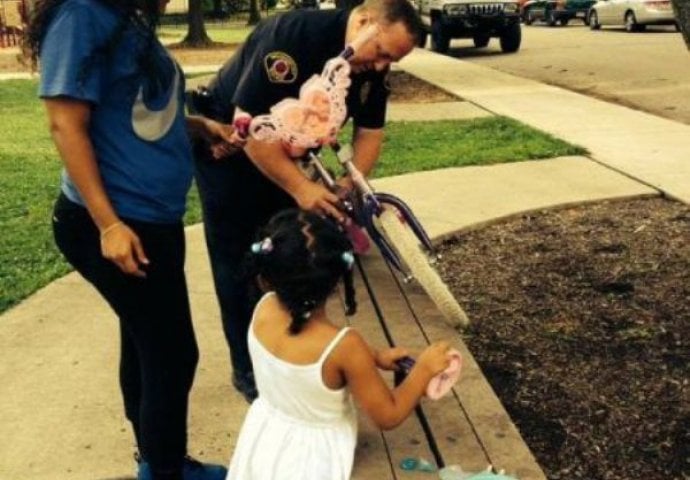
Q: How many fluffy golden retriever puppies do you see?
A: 0